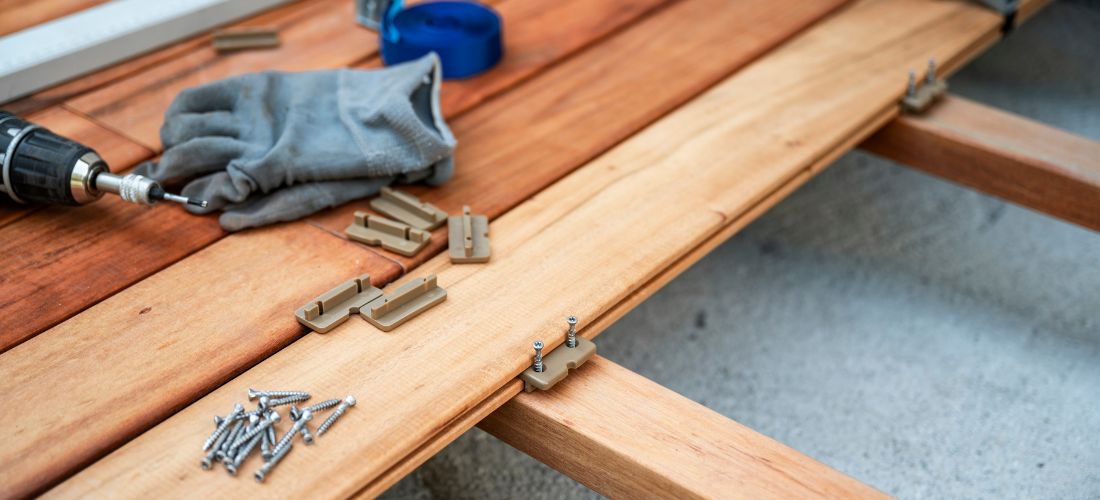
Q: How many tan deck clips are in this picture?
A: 8